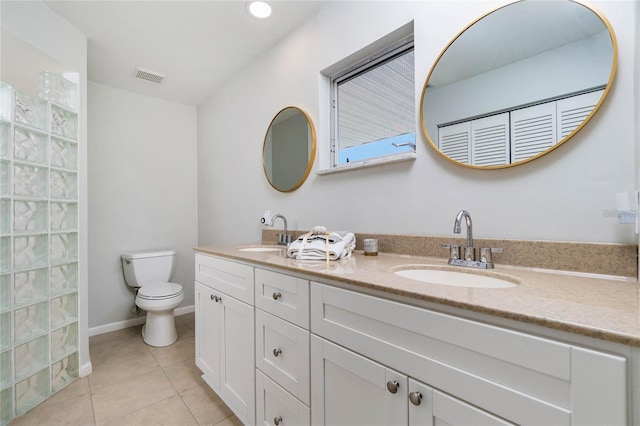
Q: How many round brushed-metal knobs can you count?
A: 7